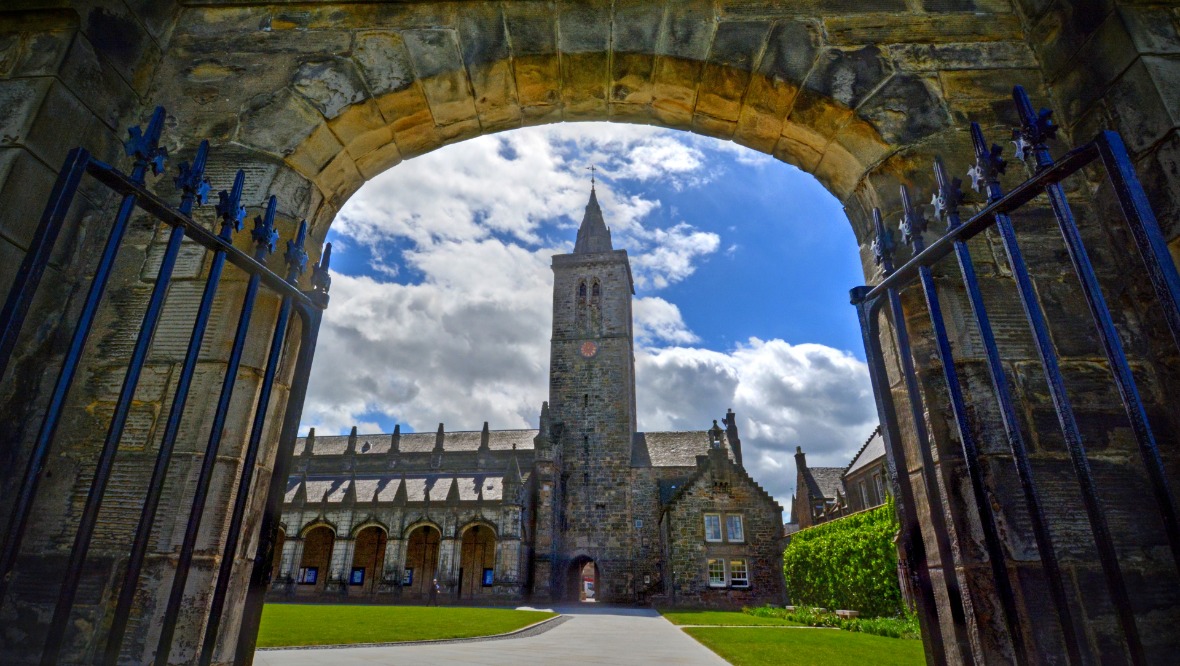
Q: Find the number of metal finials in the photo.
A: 11